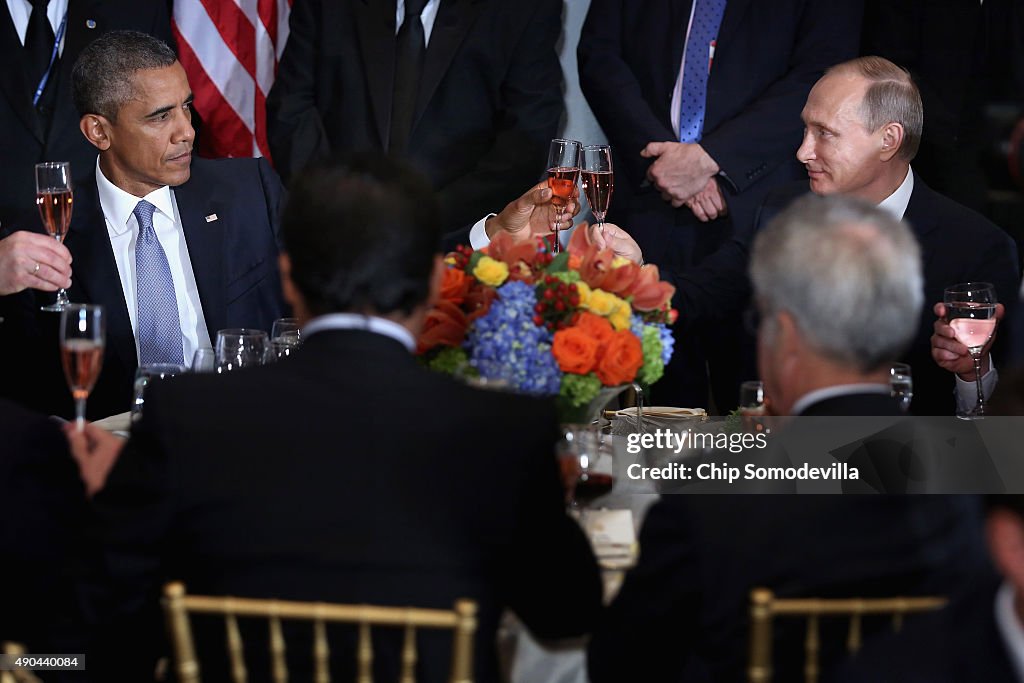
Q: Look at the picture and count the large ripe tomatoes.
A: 0